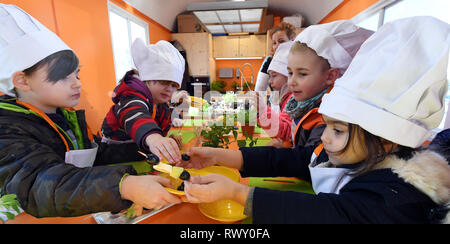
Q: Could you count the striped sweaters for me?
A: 1